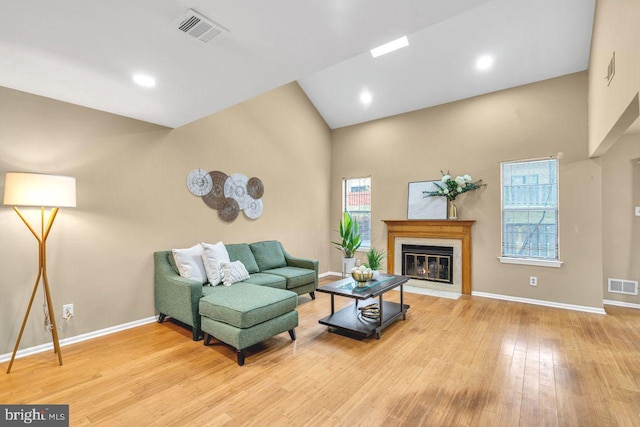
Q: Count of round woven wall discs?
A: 6